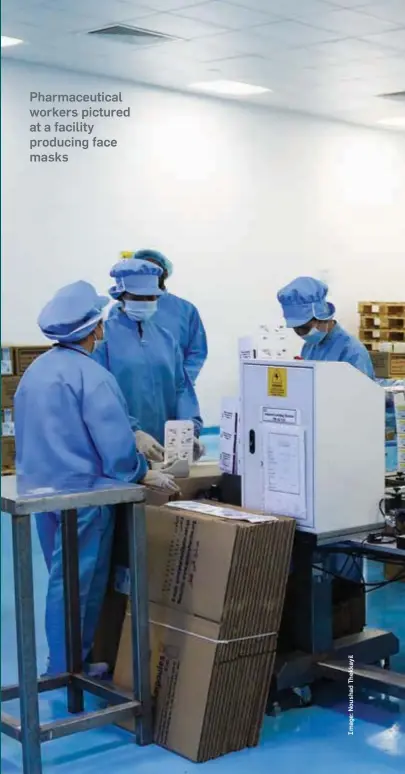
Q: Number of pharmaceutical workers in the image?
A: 4